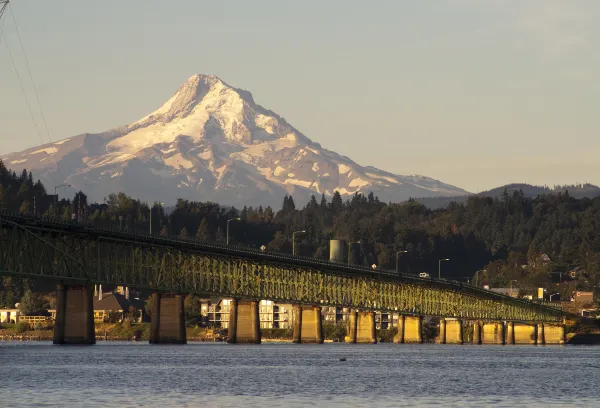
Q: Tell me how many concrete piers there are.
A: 10